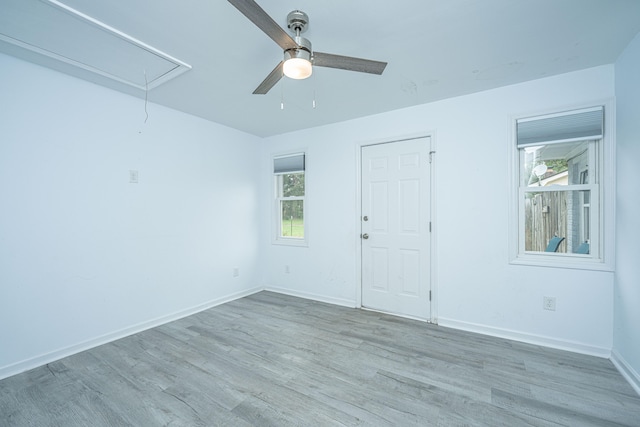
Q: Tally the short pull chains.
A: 2